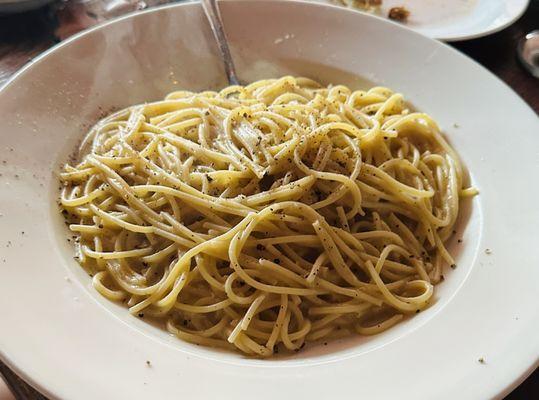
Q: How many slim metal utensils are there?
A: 1